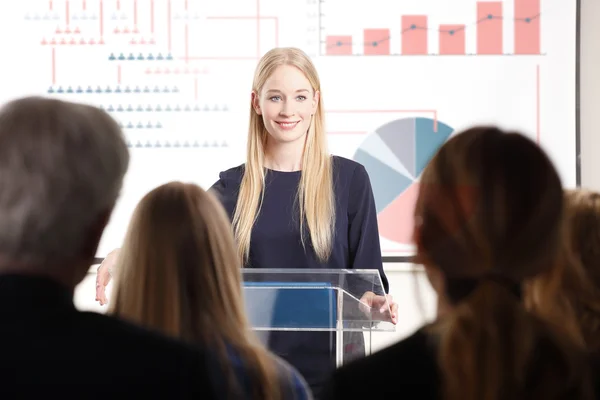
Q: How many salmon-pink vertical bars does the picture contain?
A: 6